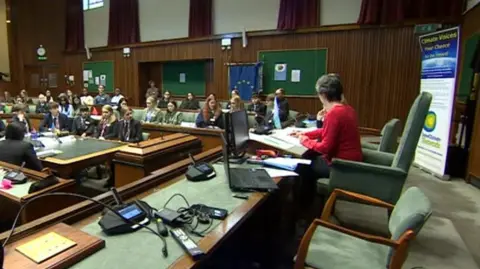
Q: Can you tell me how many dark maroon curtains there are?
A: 5